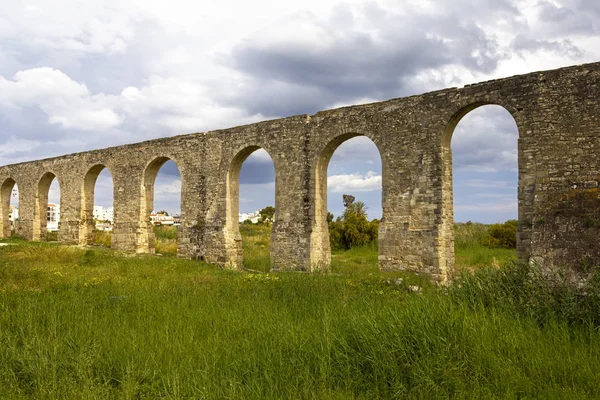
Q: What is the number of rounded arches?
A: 7